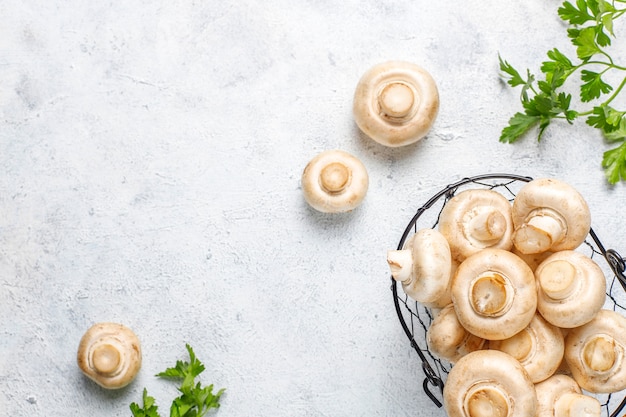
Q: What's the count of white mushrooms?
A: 13